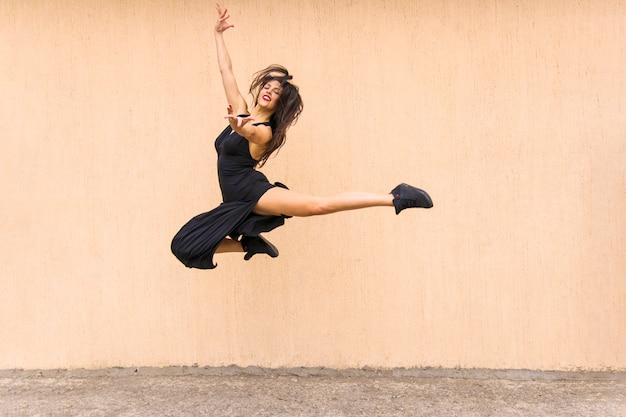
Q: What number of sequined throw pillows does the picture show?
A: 0